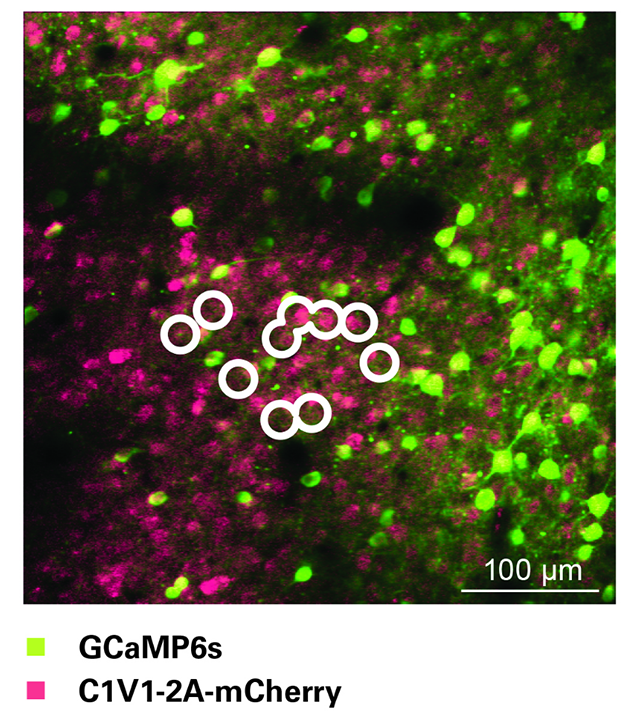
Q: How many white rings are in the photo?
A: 10